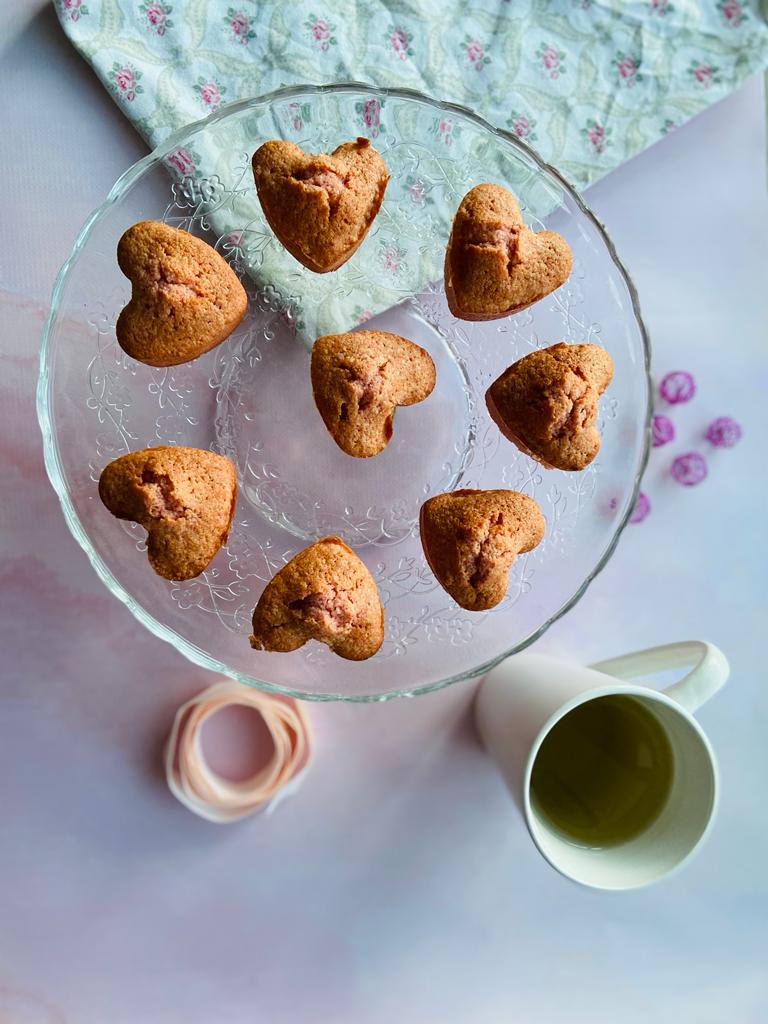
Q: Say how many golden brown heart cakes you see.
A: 8